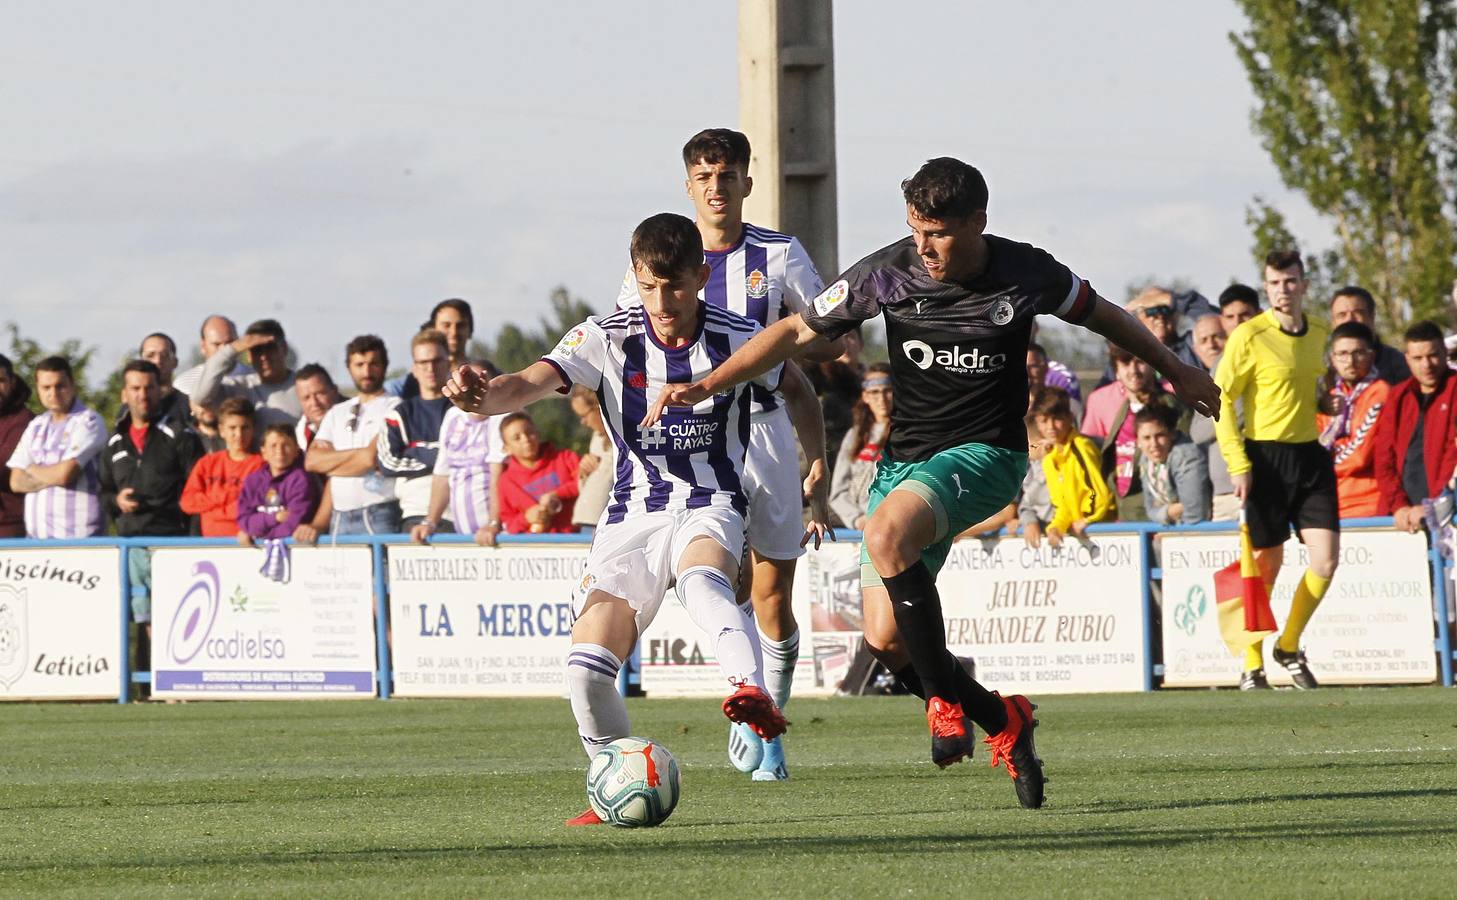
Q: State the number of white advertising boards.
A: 6